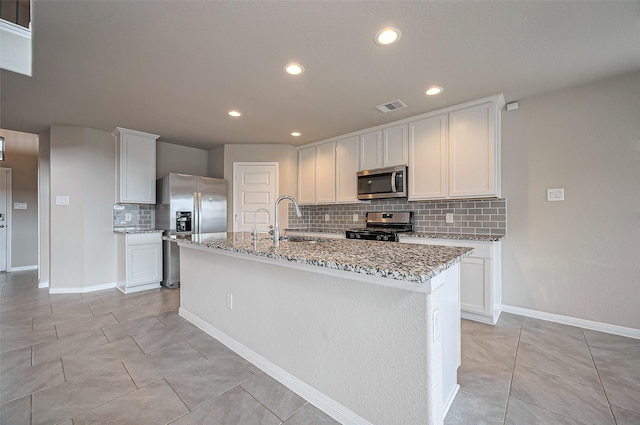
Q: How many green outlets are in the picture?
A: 0